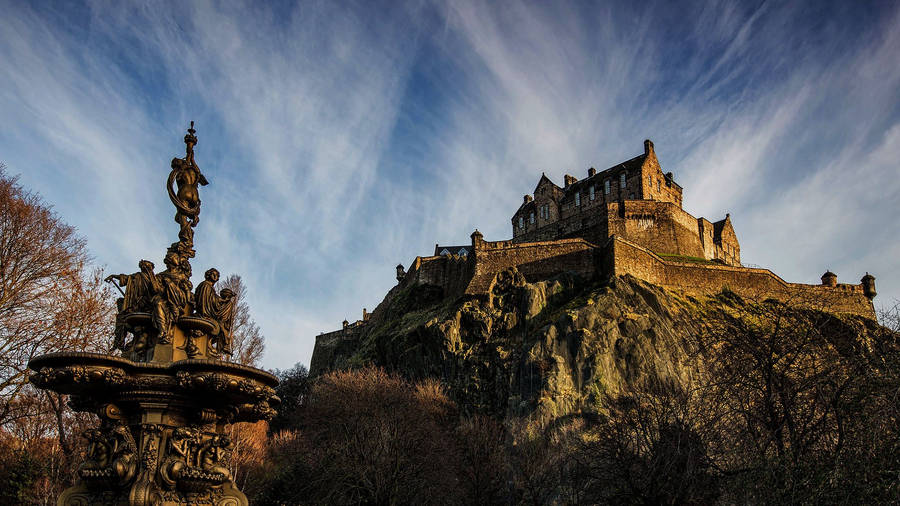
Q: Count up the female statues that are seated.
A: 3